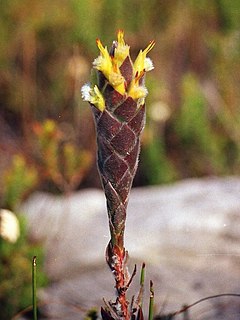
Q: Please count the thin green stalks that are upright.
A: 3